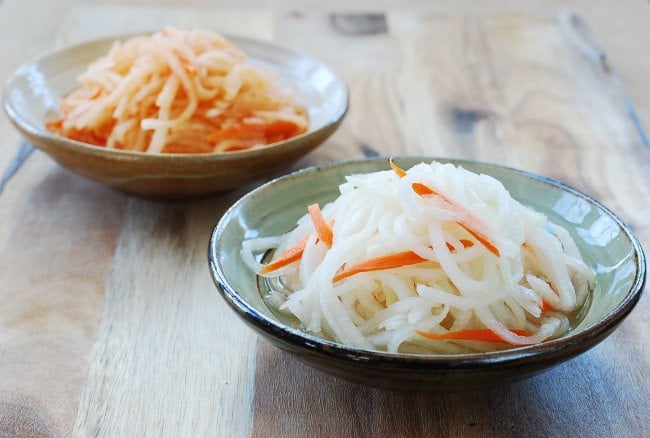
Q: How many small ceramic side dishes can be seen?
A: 2